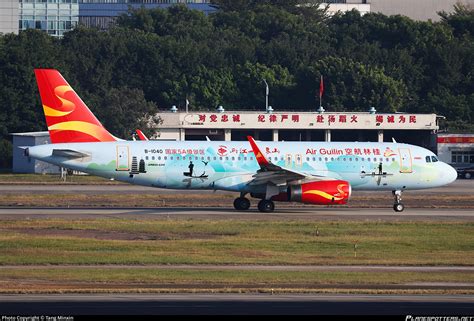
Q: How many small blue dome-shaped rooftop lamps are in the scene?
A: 5